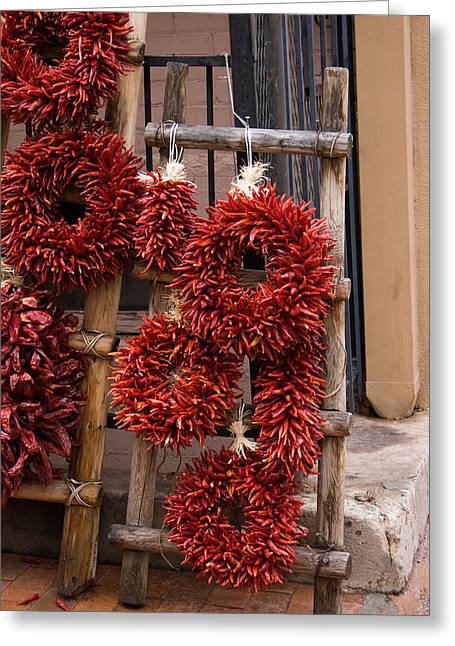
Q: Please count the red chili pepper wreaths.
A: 5